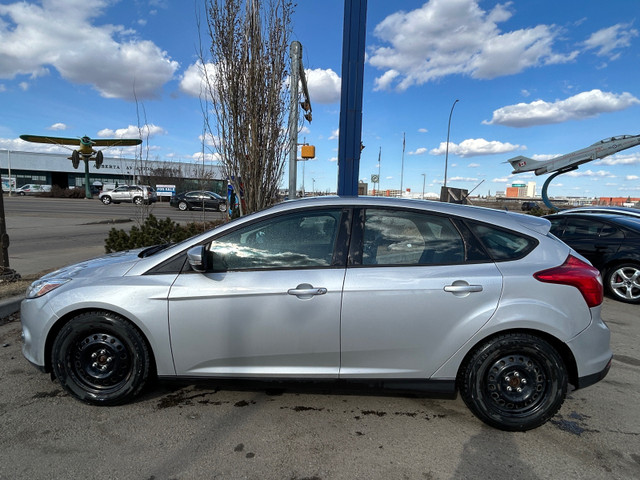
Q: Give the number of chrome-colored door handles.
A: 2